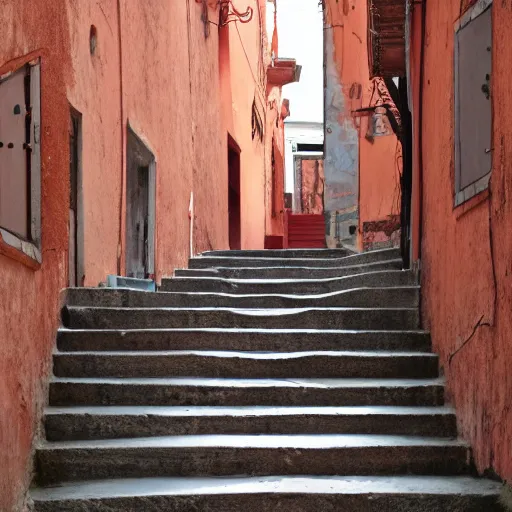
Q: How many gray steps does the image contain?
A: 12